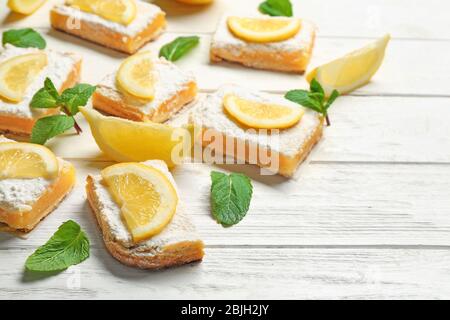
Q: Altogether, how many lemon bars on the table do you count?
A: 7